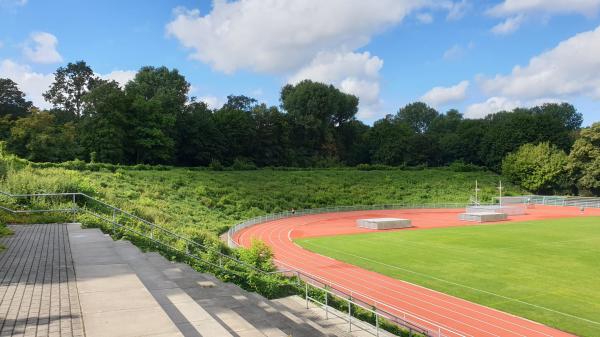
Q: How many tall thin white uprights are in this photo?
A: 2